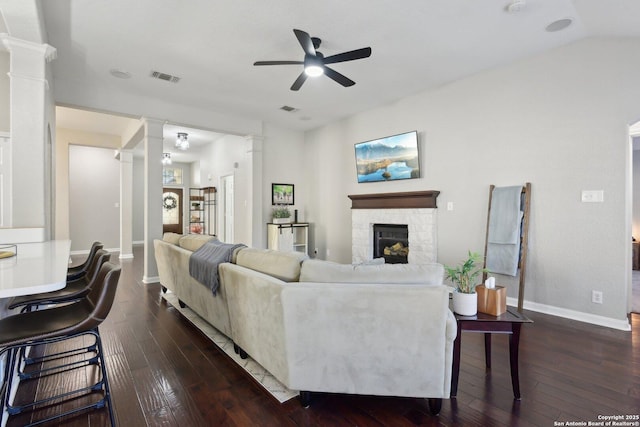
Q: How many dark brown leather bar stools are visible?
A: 3